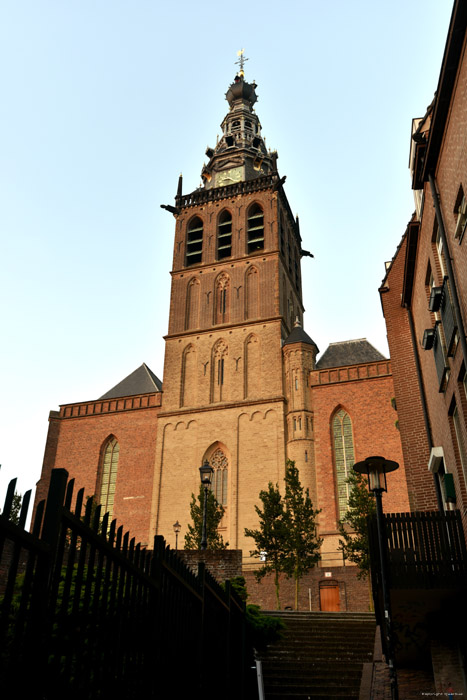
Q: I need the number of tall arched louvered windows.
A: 3